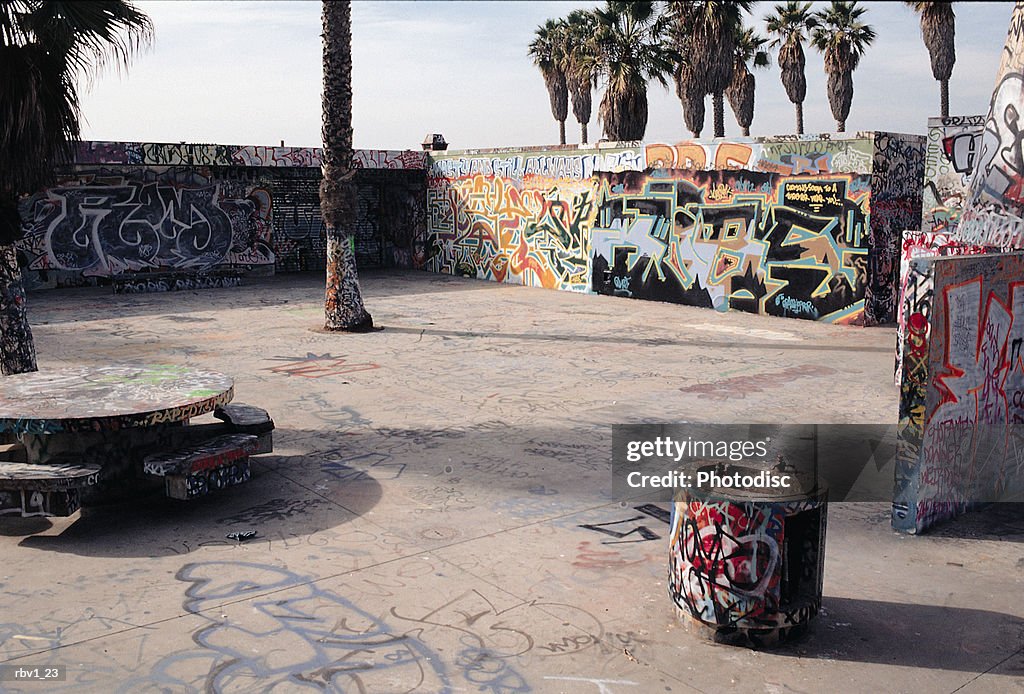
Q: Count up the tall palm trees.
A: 11